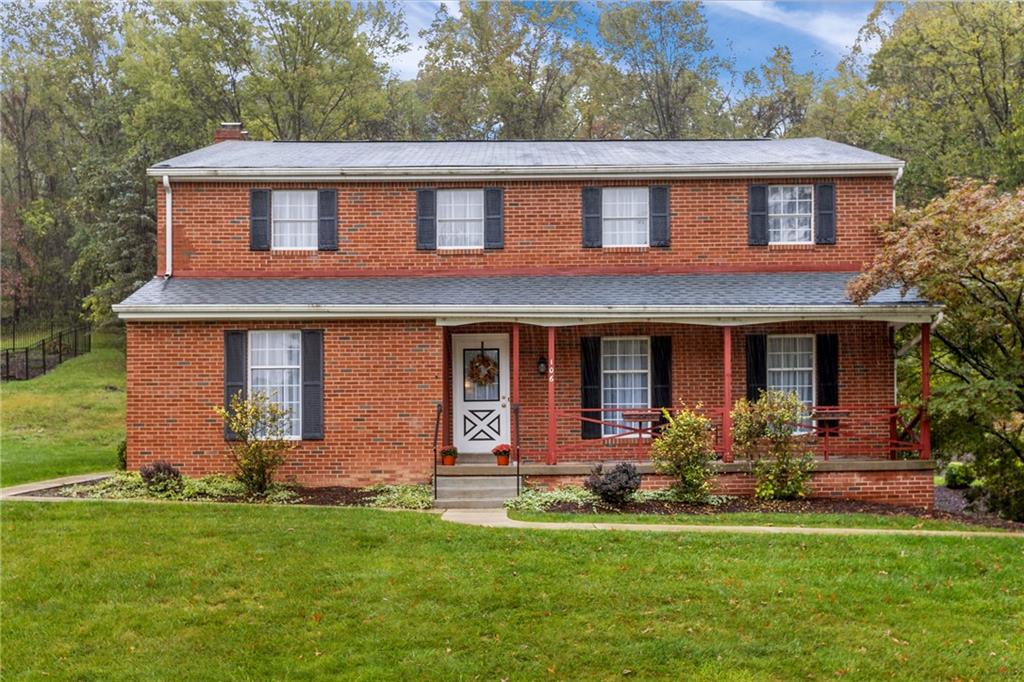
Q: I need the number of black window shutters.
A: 14